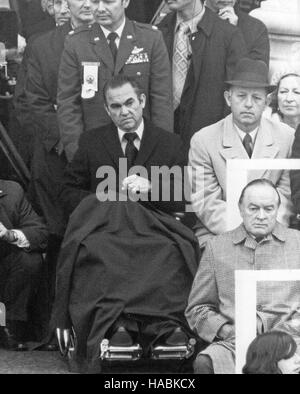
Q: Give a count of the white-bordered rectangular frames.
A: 2